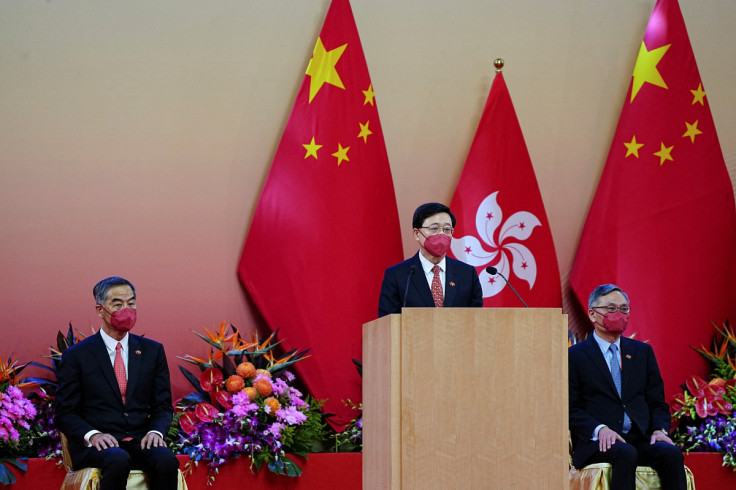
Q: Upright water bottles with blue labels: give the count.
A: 0